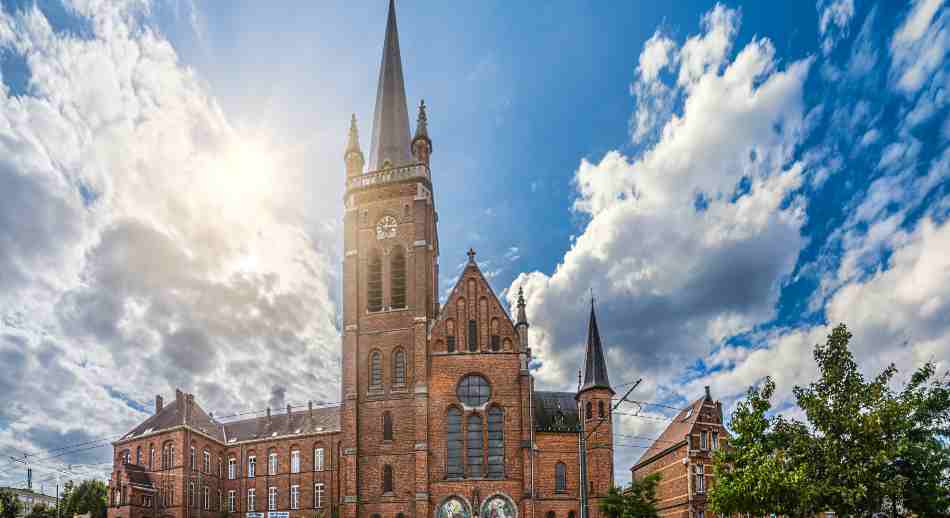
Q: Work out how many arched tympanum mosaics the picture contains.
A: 2